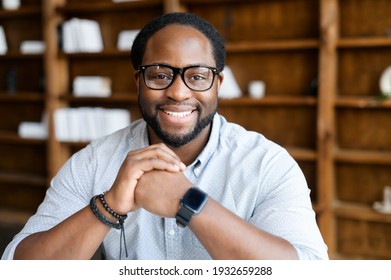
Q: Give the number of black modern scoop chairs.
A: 0